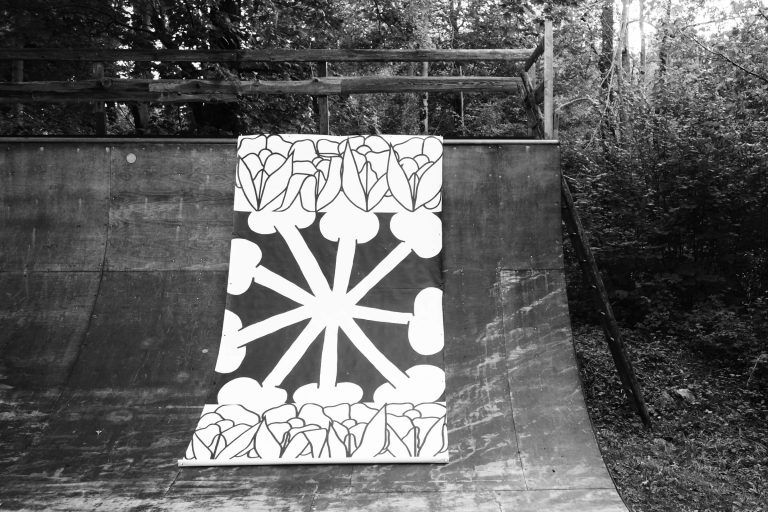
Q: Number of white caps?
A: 9